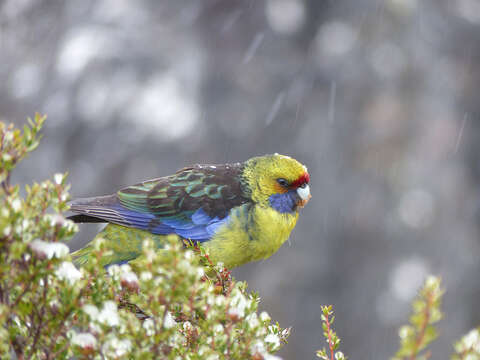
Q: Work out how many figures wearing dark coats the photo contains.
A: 0